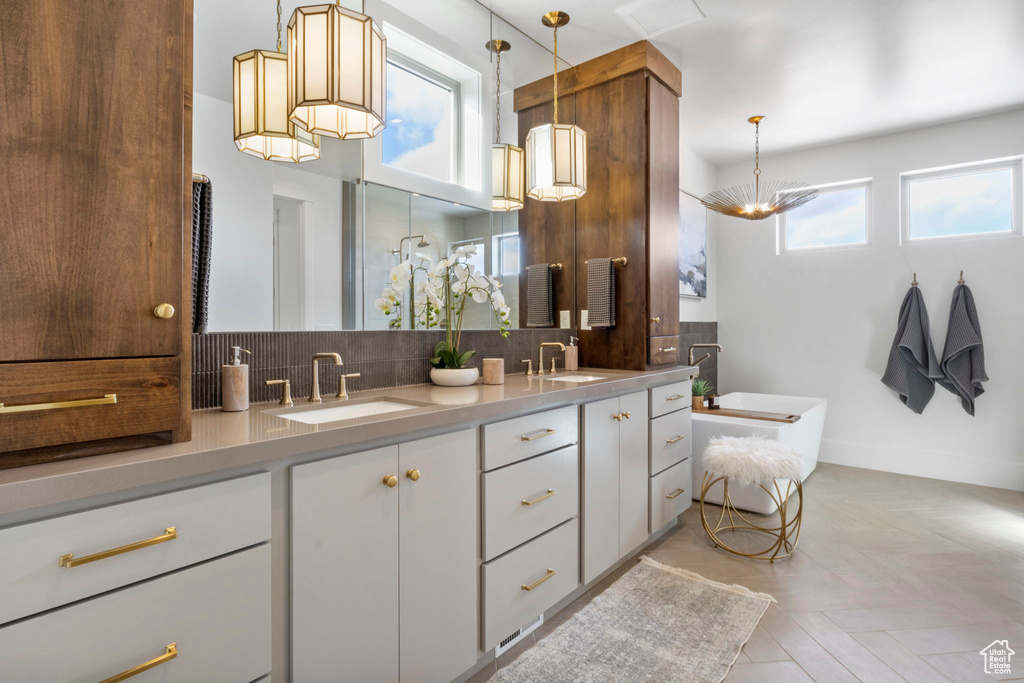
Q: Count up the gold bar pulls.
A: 10